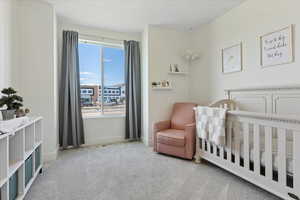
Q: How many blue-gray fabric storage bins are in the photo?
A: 3